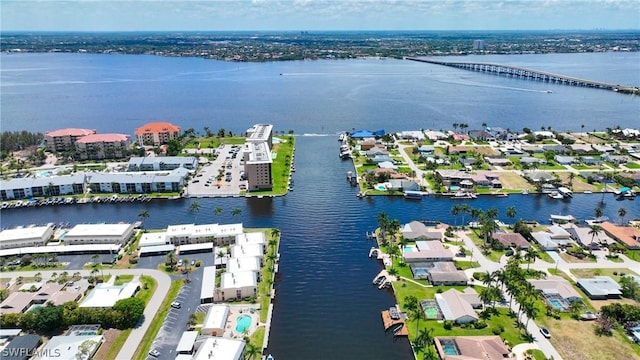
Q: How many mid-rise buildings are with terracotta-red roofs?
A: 3